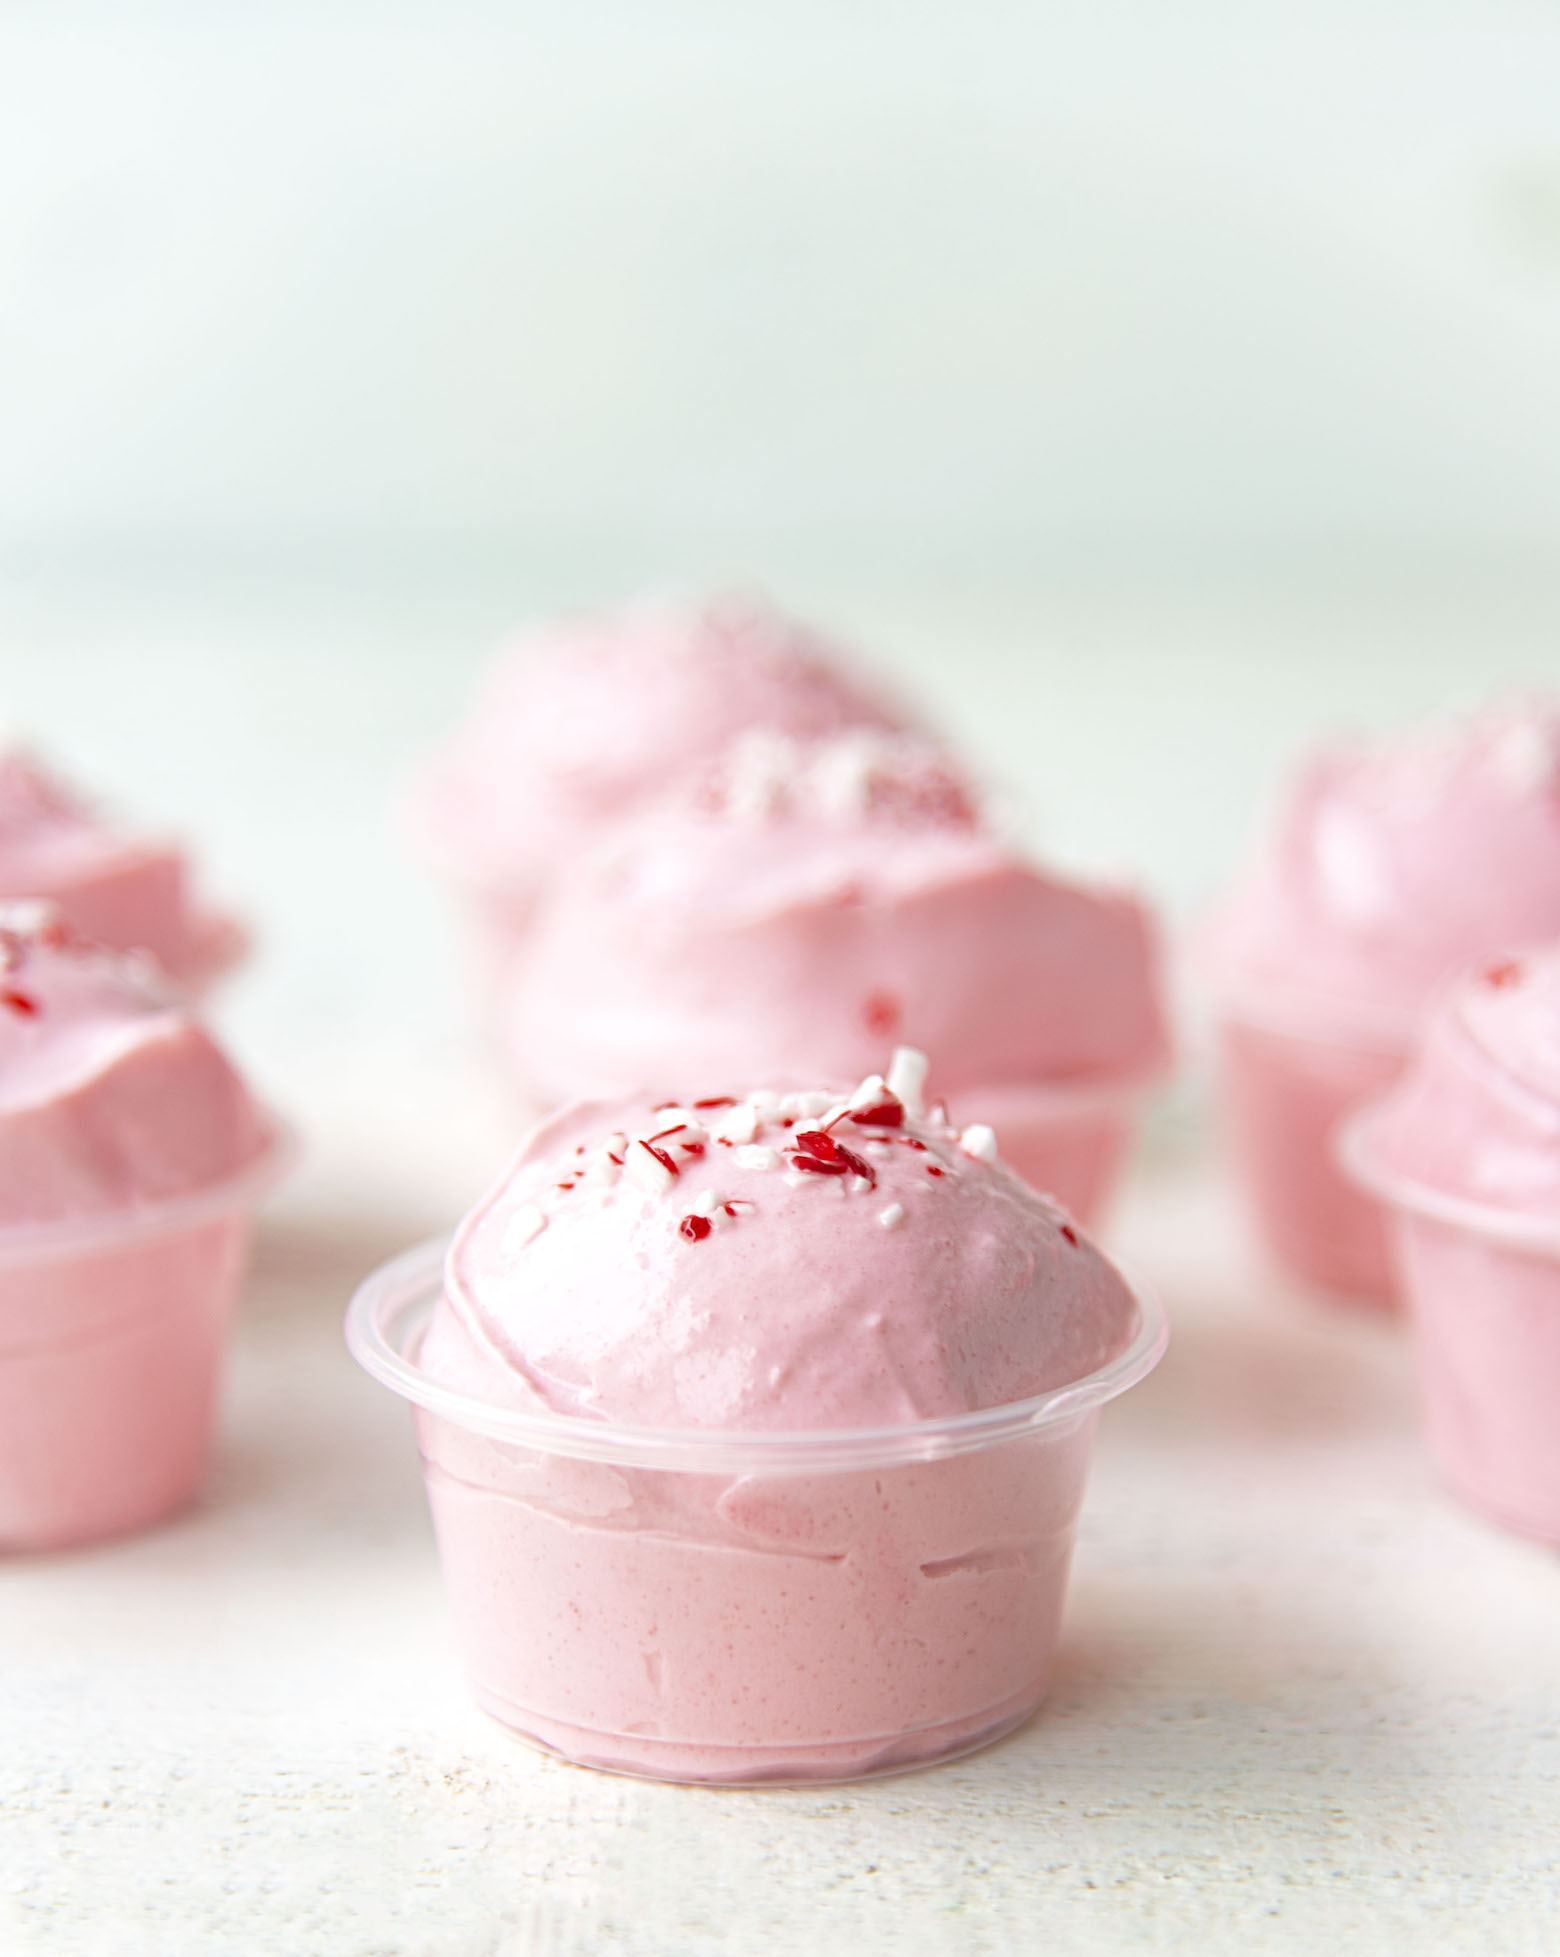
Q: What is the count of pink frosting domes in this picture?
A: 7